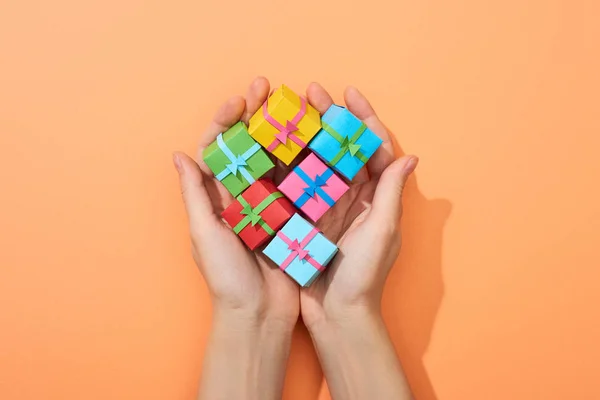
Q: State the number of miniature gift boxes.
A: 6